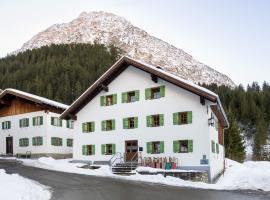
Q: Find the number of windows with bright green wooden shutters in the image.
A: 12